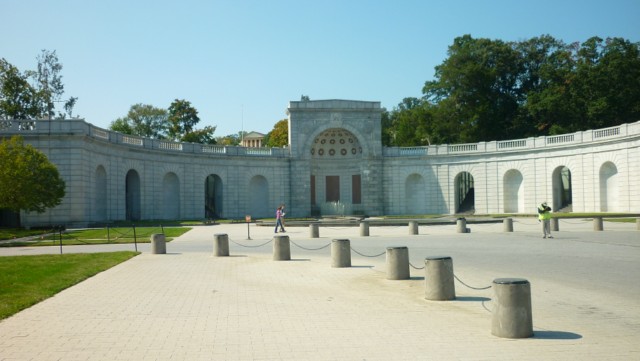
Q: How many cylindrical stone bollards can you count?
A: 15